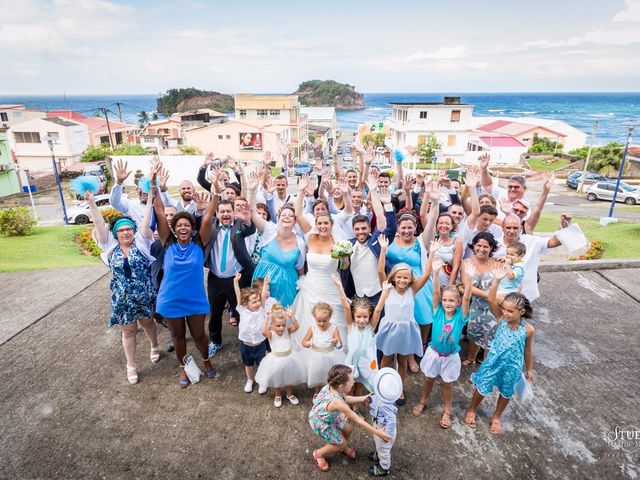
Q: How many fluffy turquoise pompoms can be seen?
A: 3